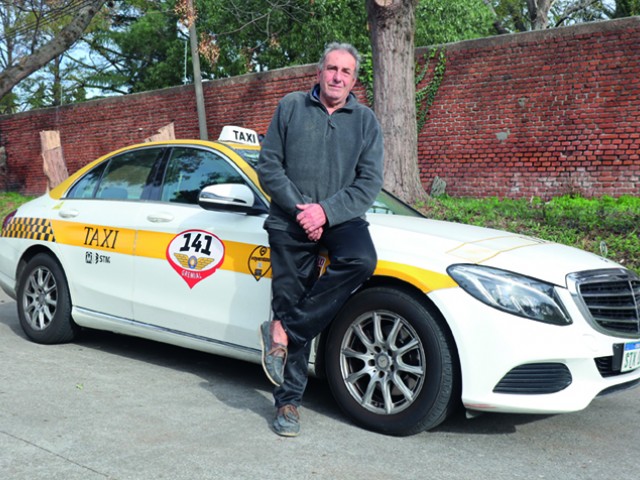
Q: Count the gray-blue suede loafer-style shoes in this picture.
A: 2